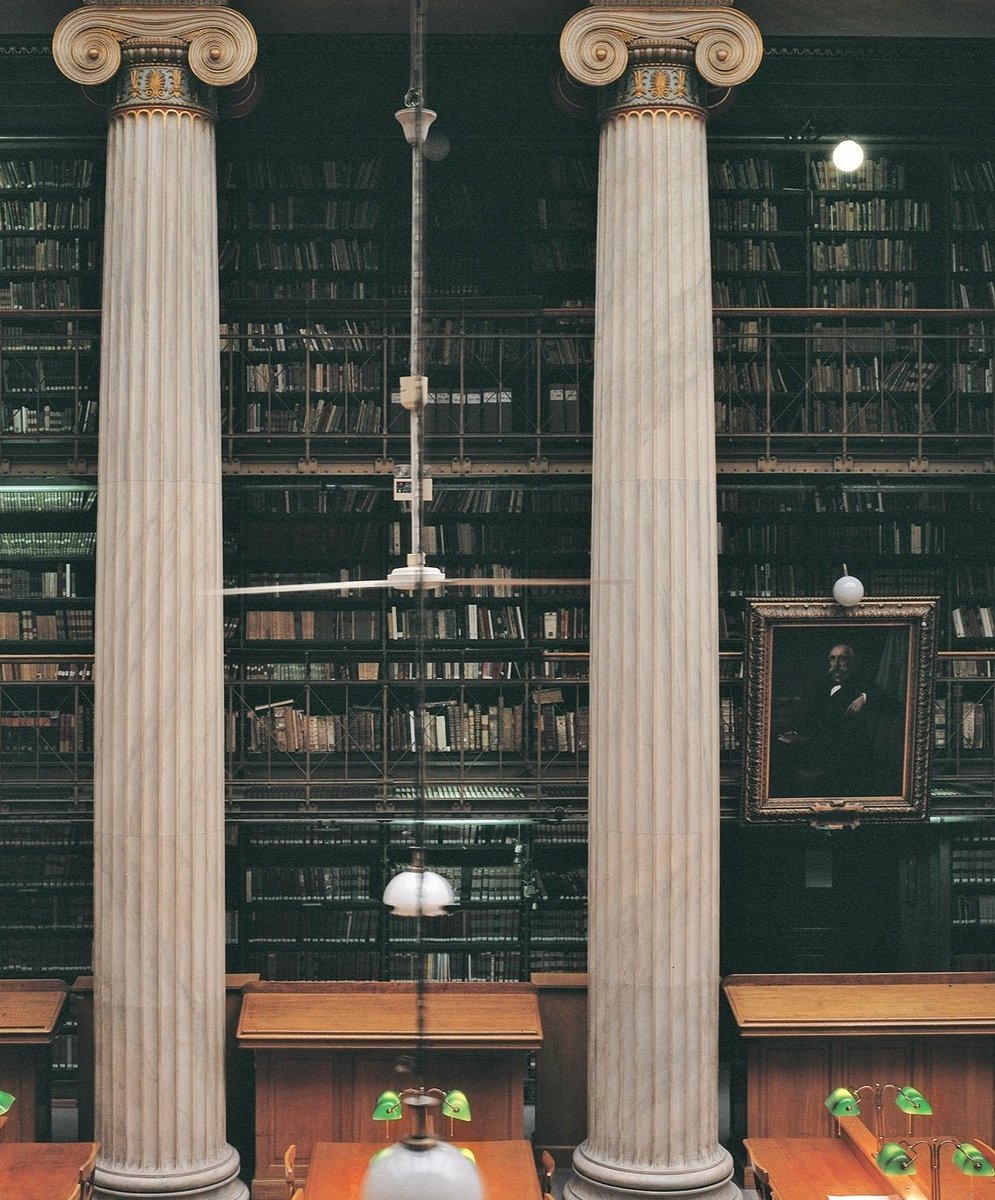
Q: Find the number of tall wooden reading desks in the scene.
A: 3